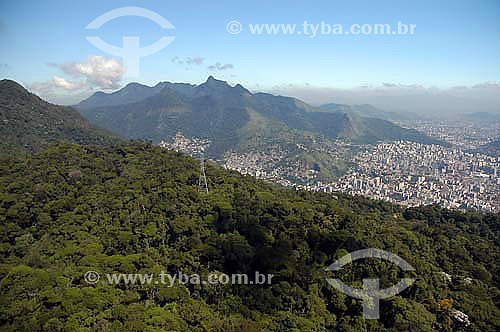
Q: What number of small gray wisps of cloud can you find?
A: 2